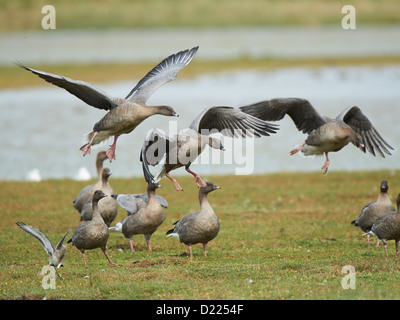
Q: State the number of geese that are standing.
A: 7